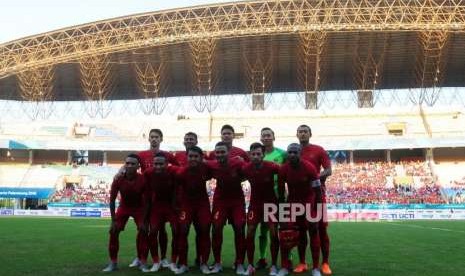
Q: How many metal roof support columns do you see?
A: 8